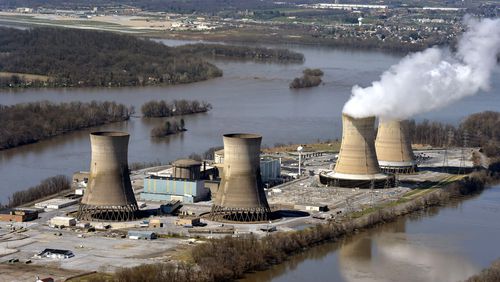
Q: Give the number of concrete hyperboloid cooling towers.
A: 4